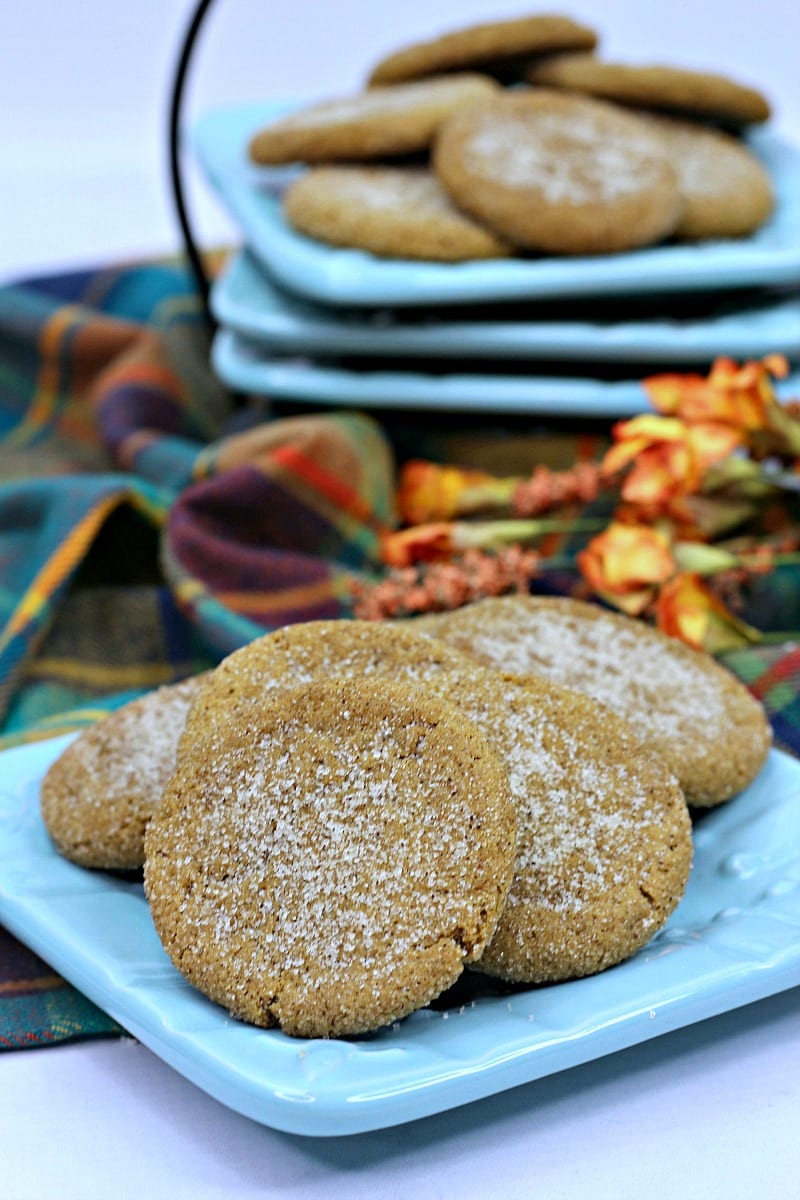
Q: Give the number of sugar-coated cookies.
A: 11